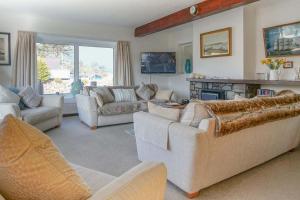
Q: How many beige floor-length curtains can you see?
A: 2